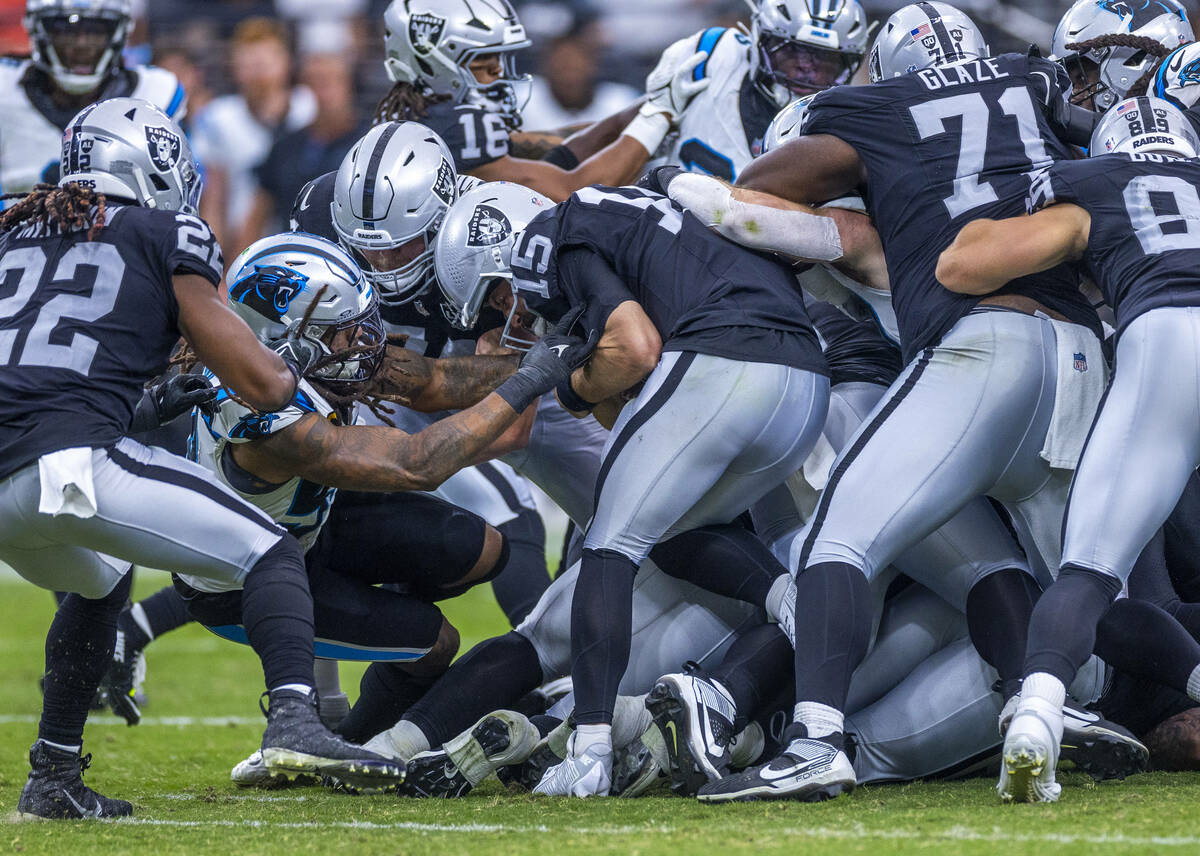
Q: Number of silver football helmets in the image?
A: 11